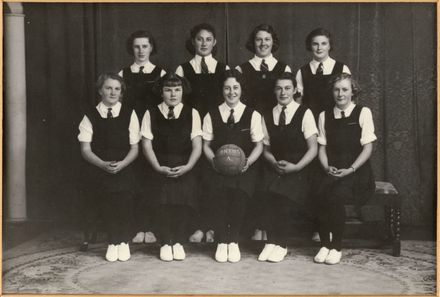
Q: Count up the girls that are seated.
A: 5